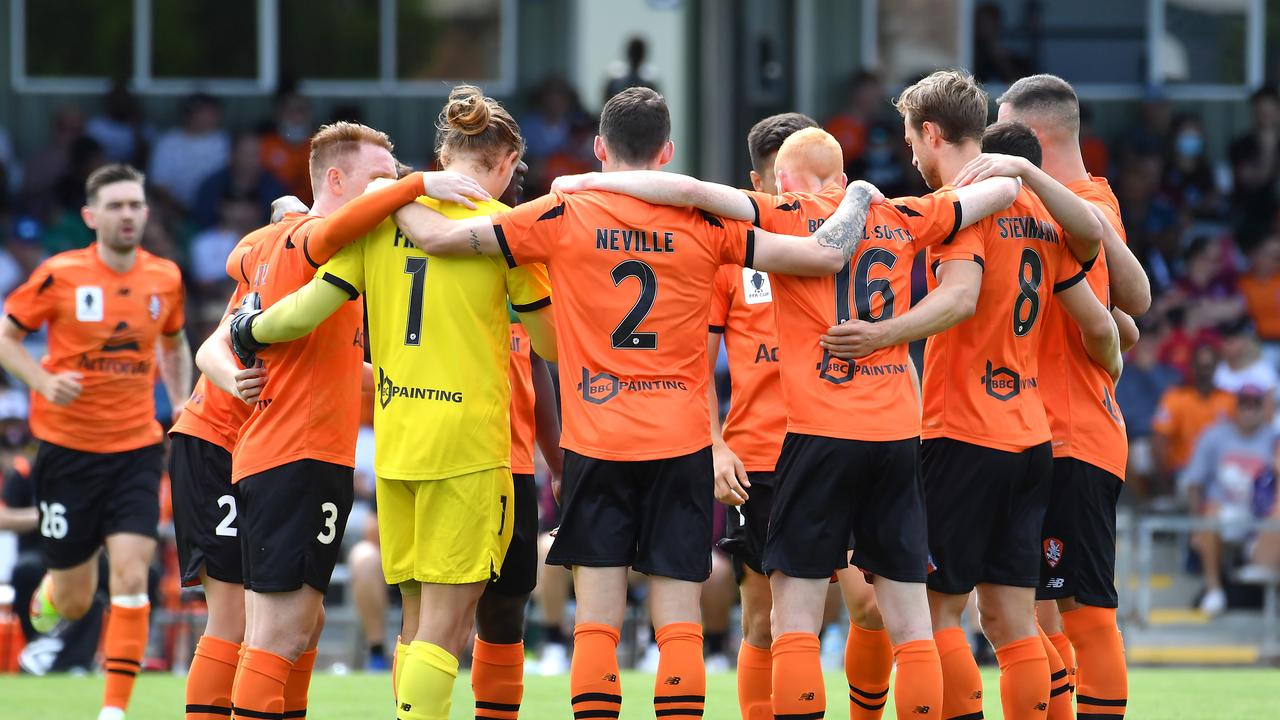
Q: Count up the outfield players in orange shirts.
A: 10